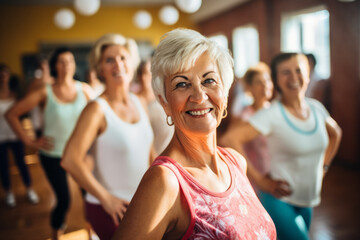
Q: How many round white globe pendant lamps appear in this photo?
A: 5